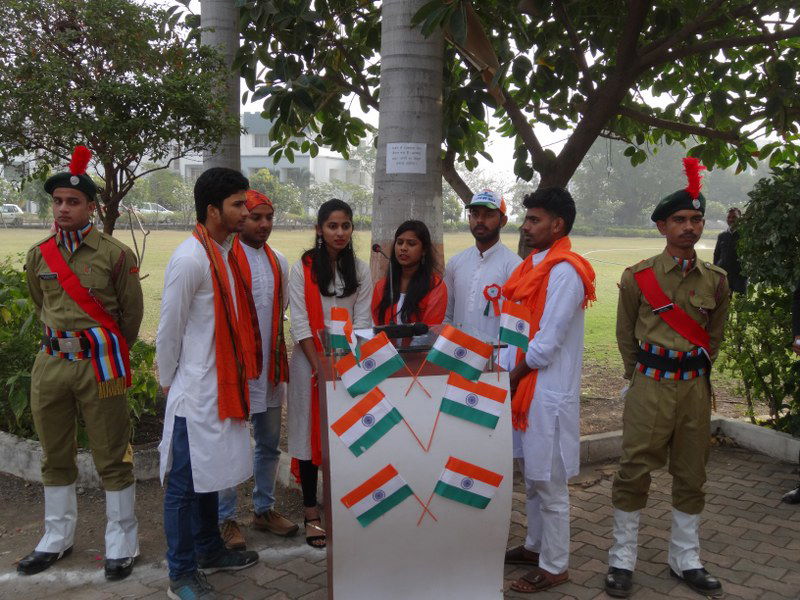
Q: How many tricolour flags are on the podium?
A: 8